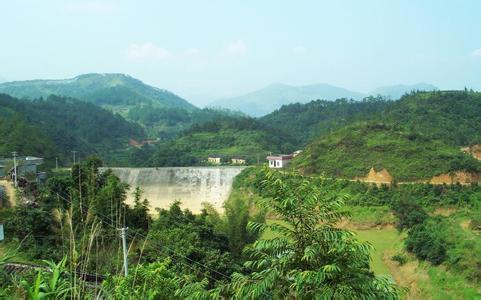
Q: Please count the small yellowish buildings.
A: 2